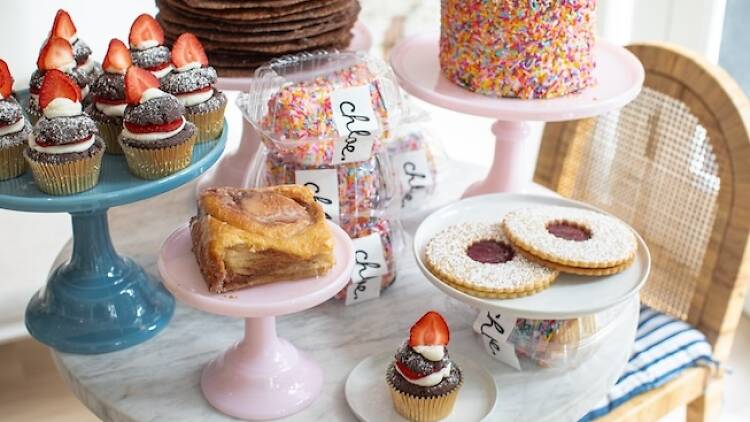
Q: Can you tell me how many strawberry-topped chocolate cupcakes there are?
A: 9